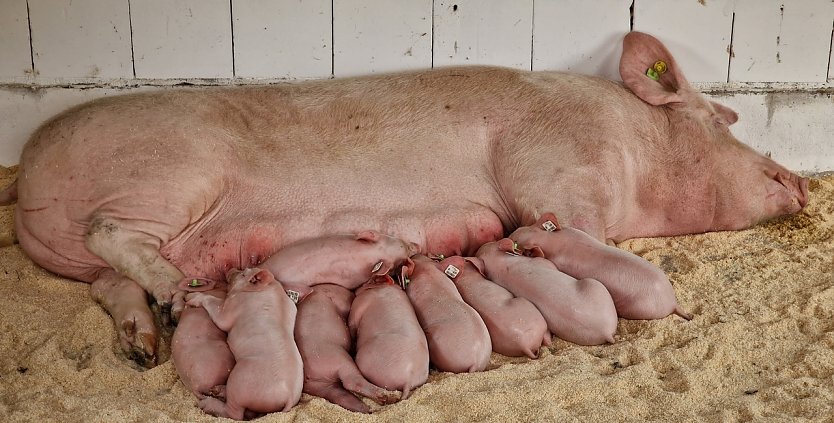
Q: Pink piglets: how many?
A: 9